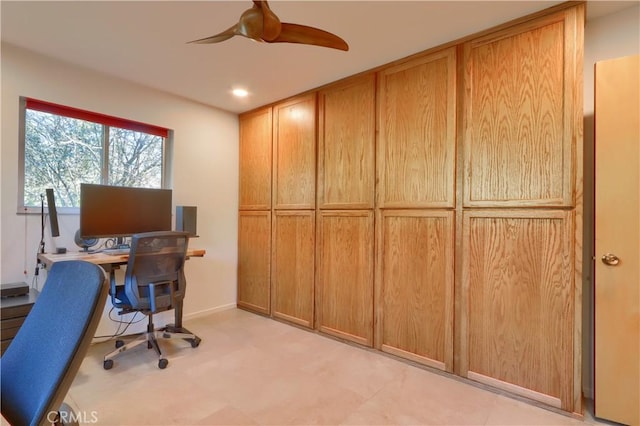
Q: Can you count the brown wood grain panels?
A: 10